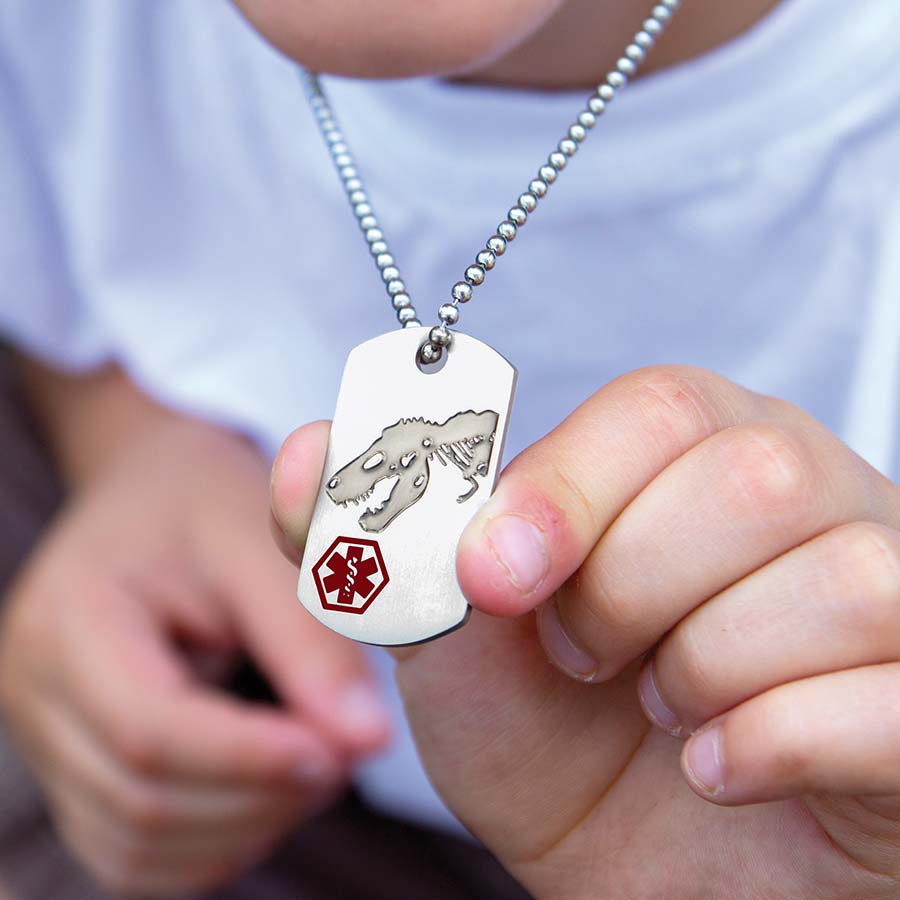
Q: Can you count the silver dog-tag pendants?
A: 1